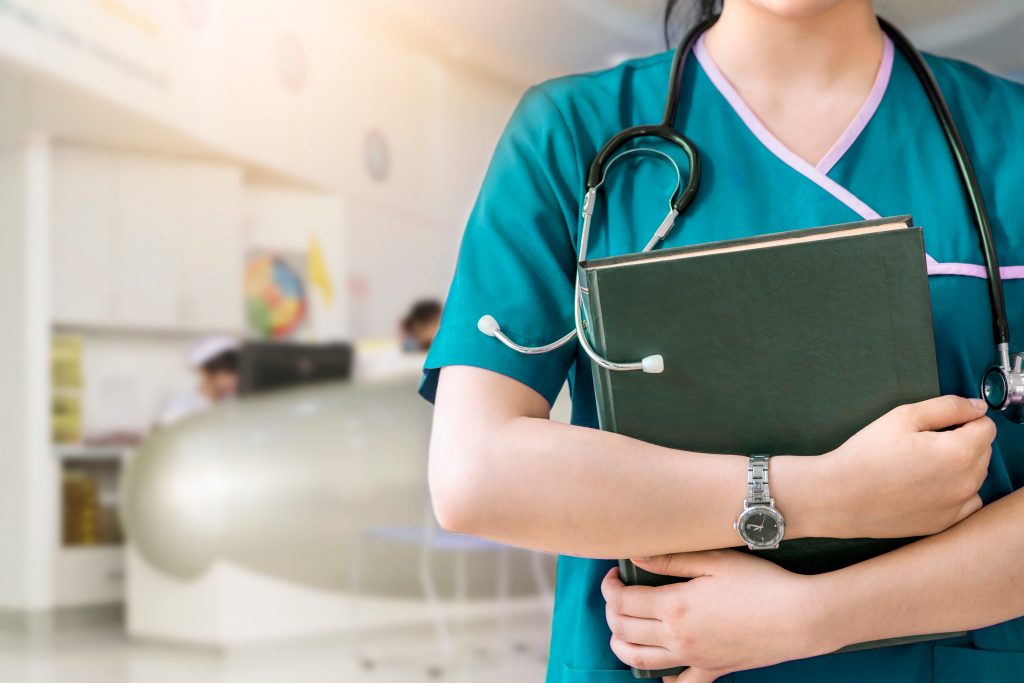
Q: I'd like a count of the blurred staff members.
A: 2